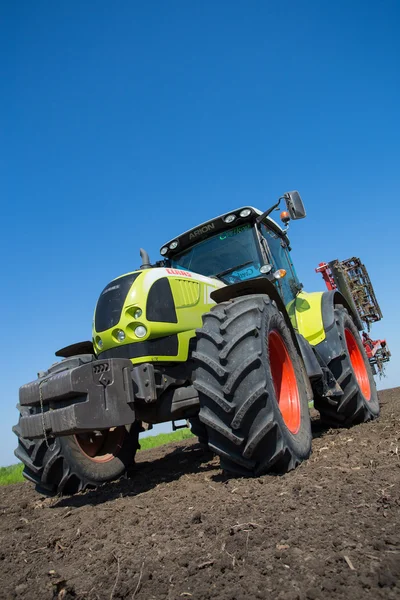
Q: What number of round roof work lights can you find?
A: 4